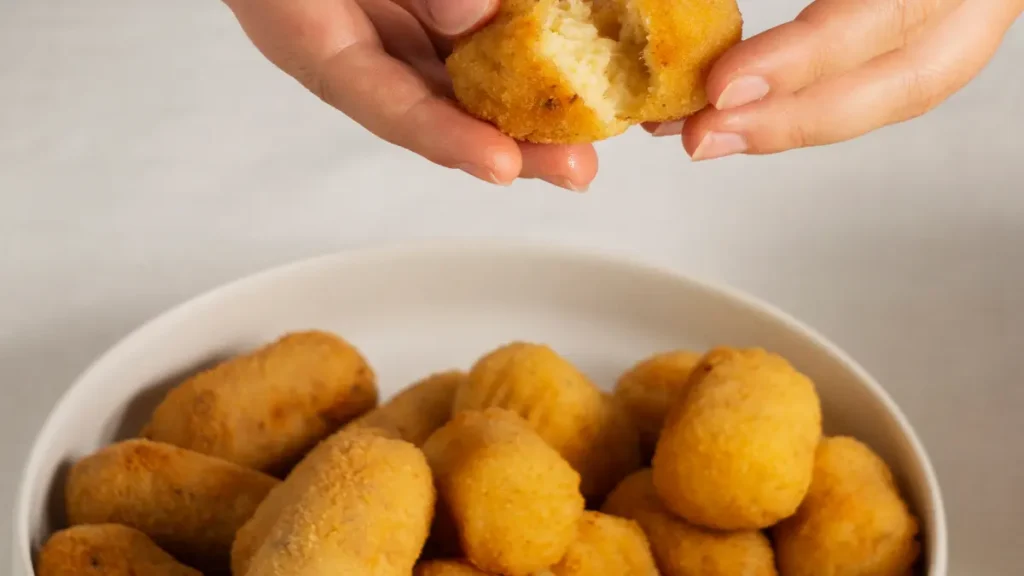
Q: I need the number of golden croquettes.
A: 14